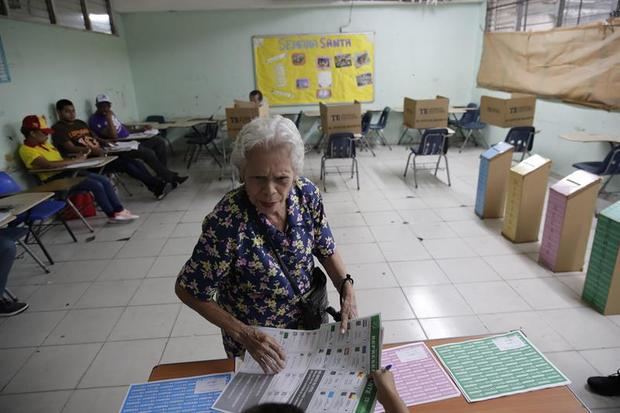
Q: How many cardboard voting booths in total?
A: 4